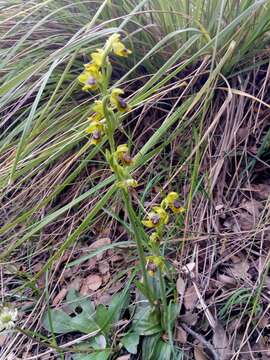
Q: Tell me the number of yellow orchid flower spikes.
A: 2